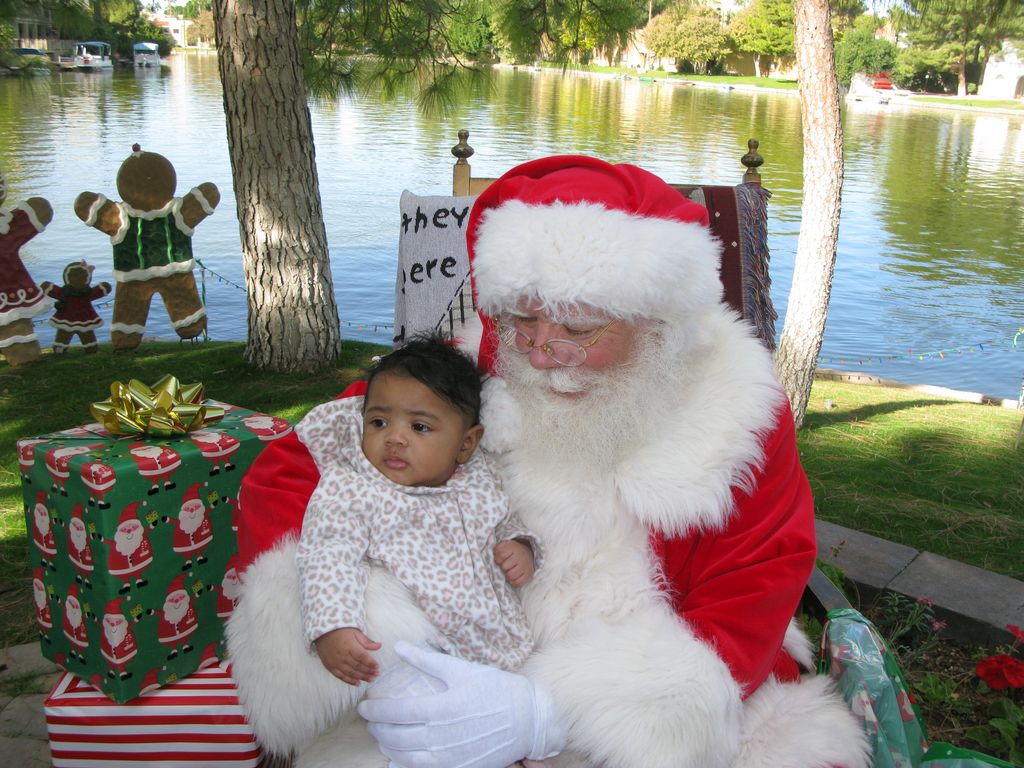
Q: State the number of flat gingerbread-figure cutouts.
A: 3